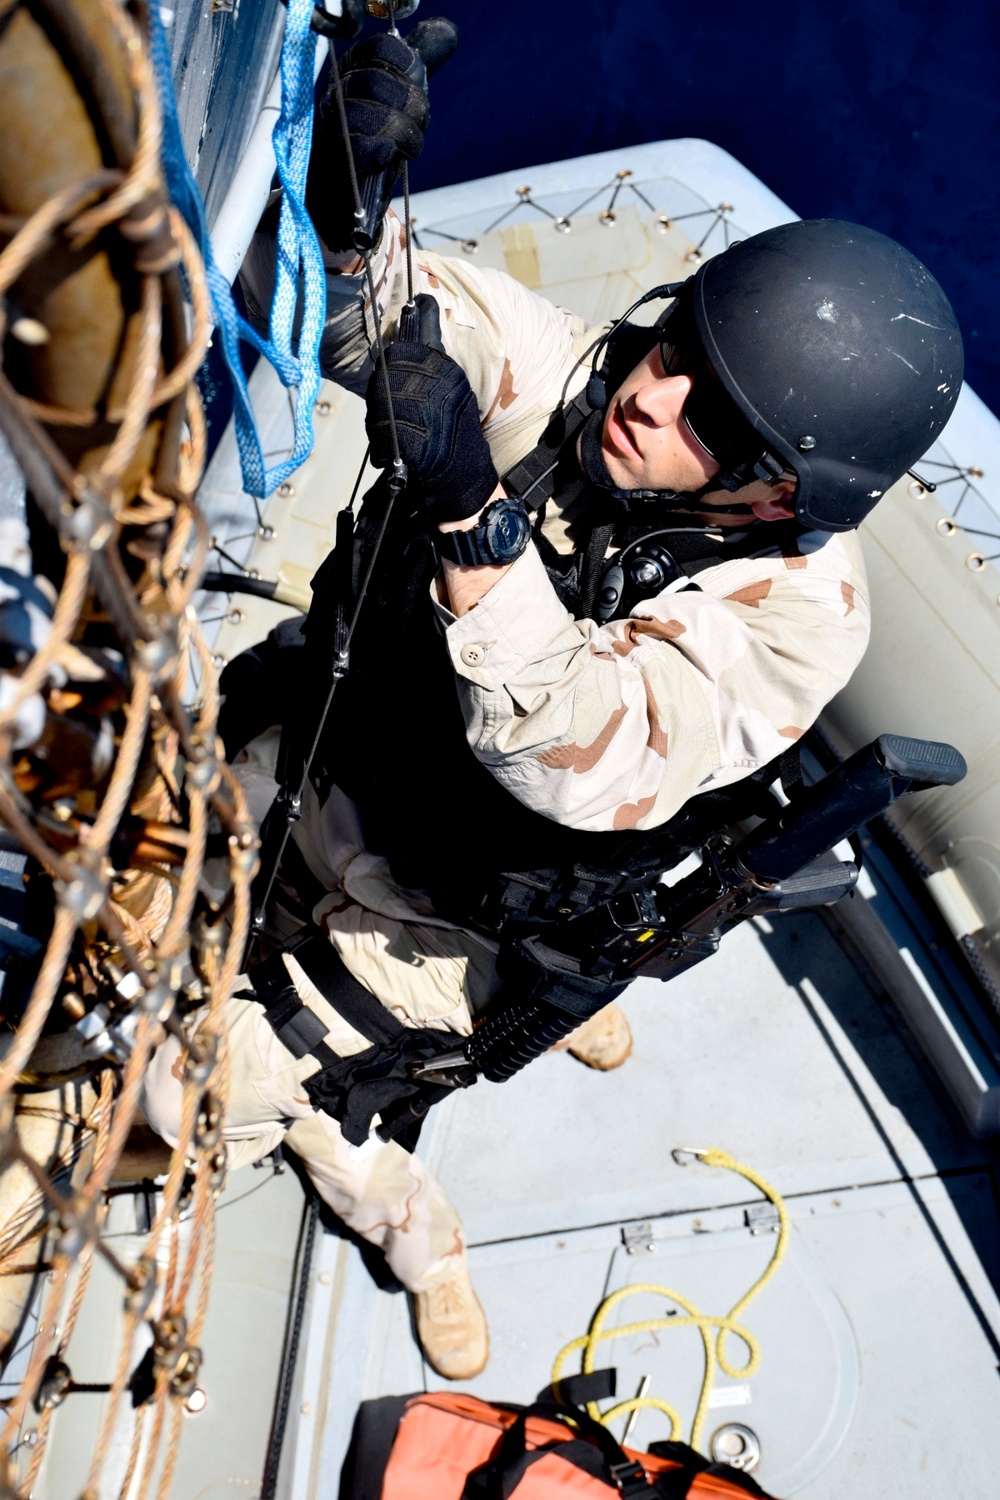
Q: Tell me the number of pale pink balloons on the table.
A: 0